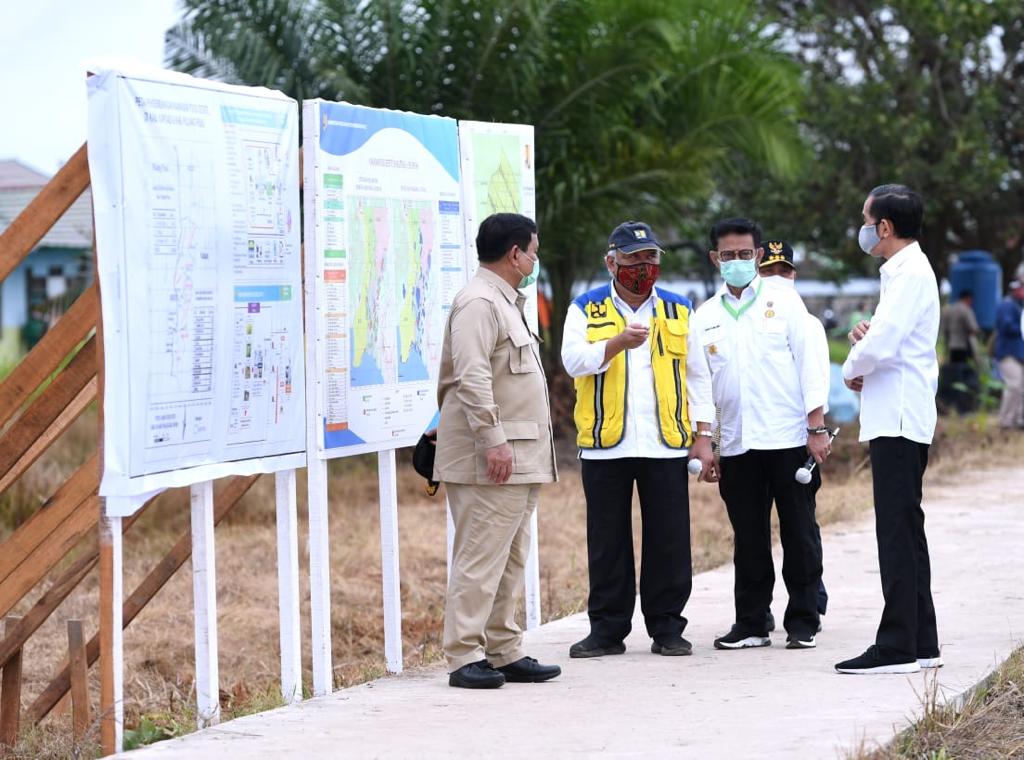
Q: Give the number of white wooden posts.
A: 7